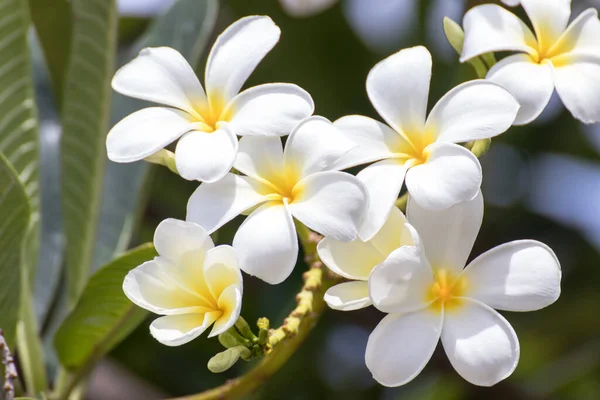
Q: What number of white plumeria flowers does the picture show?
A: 7